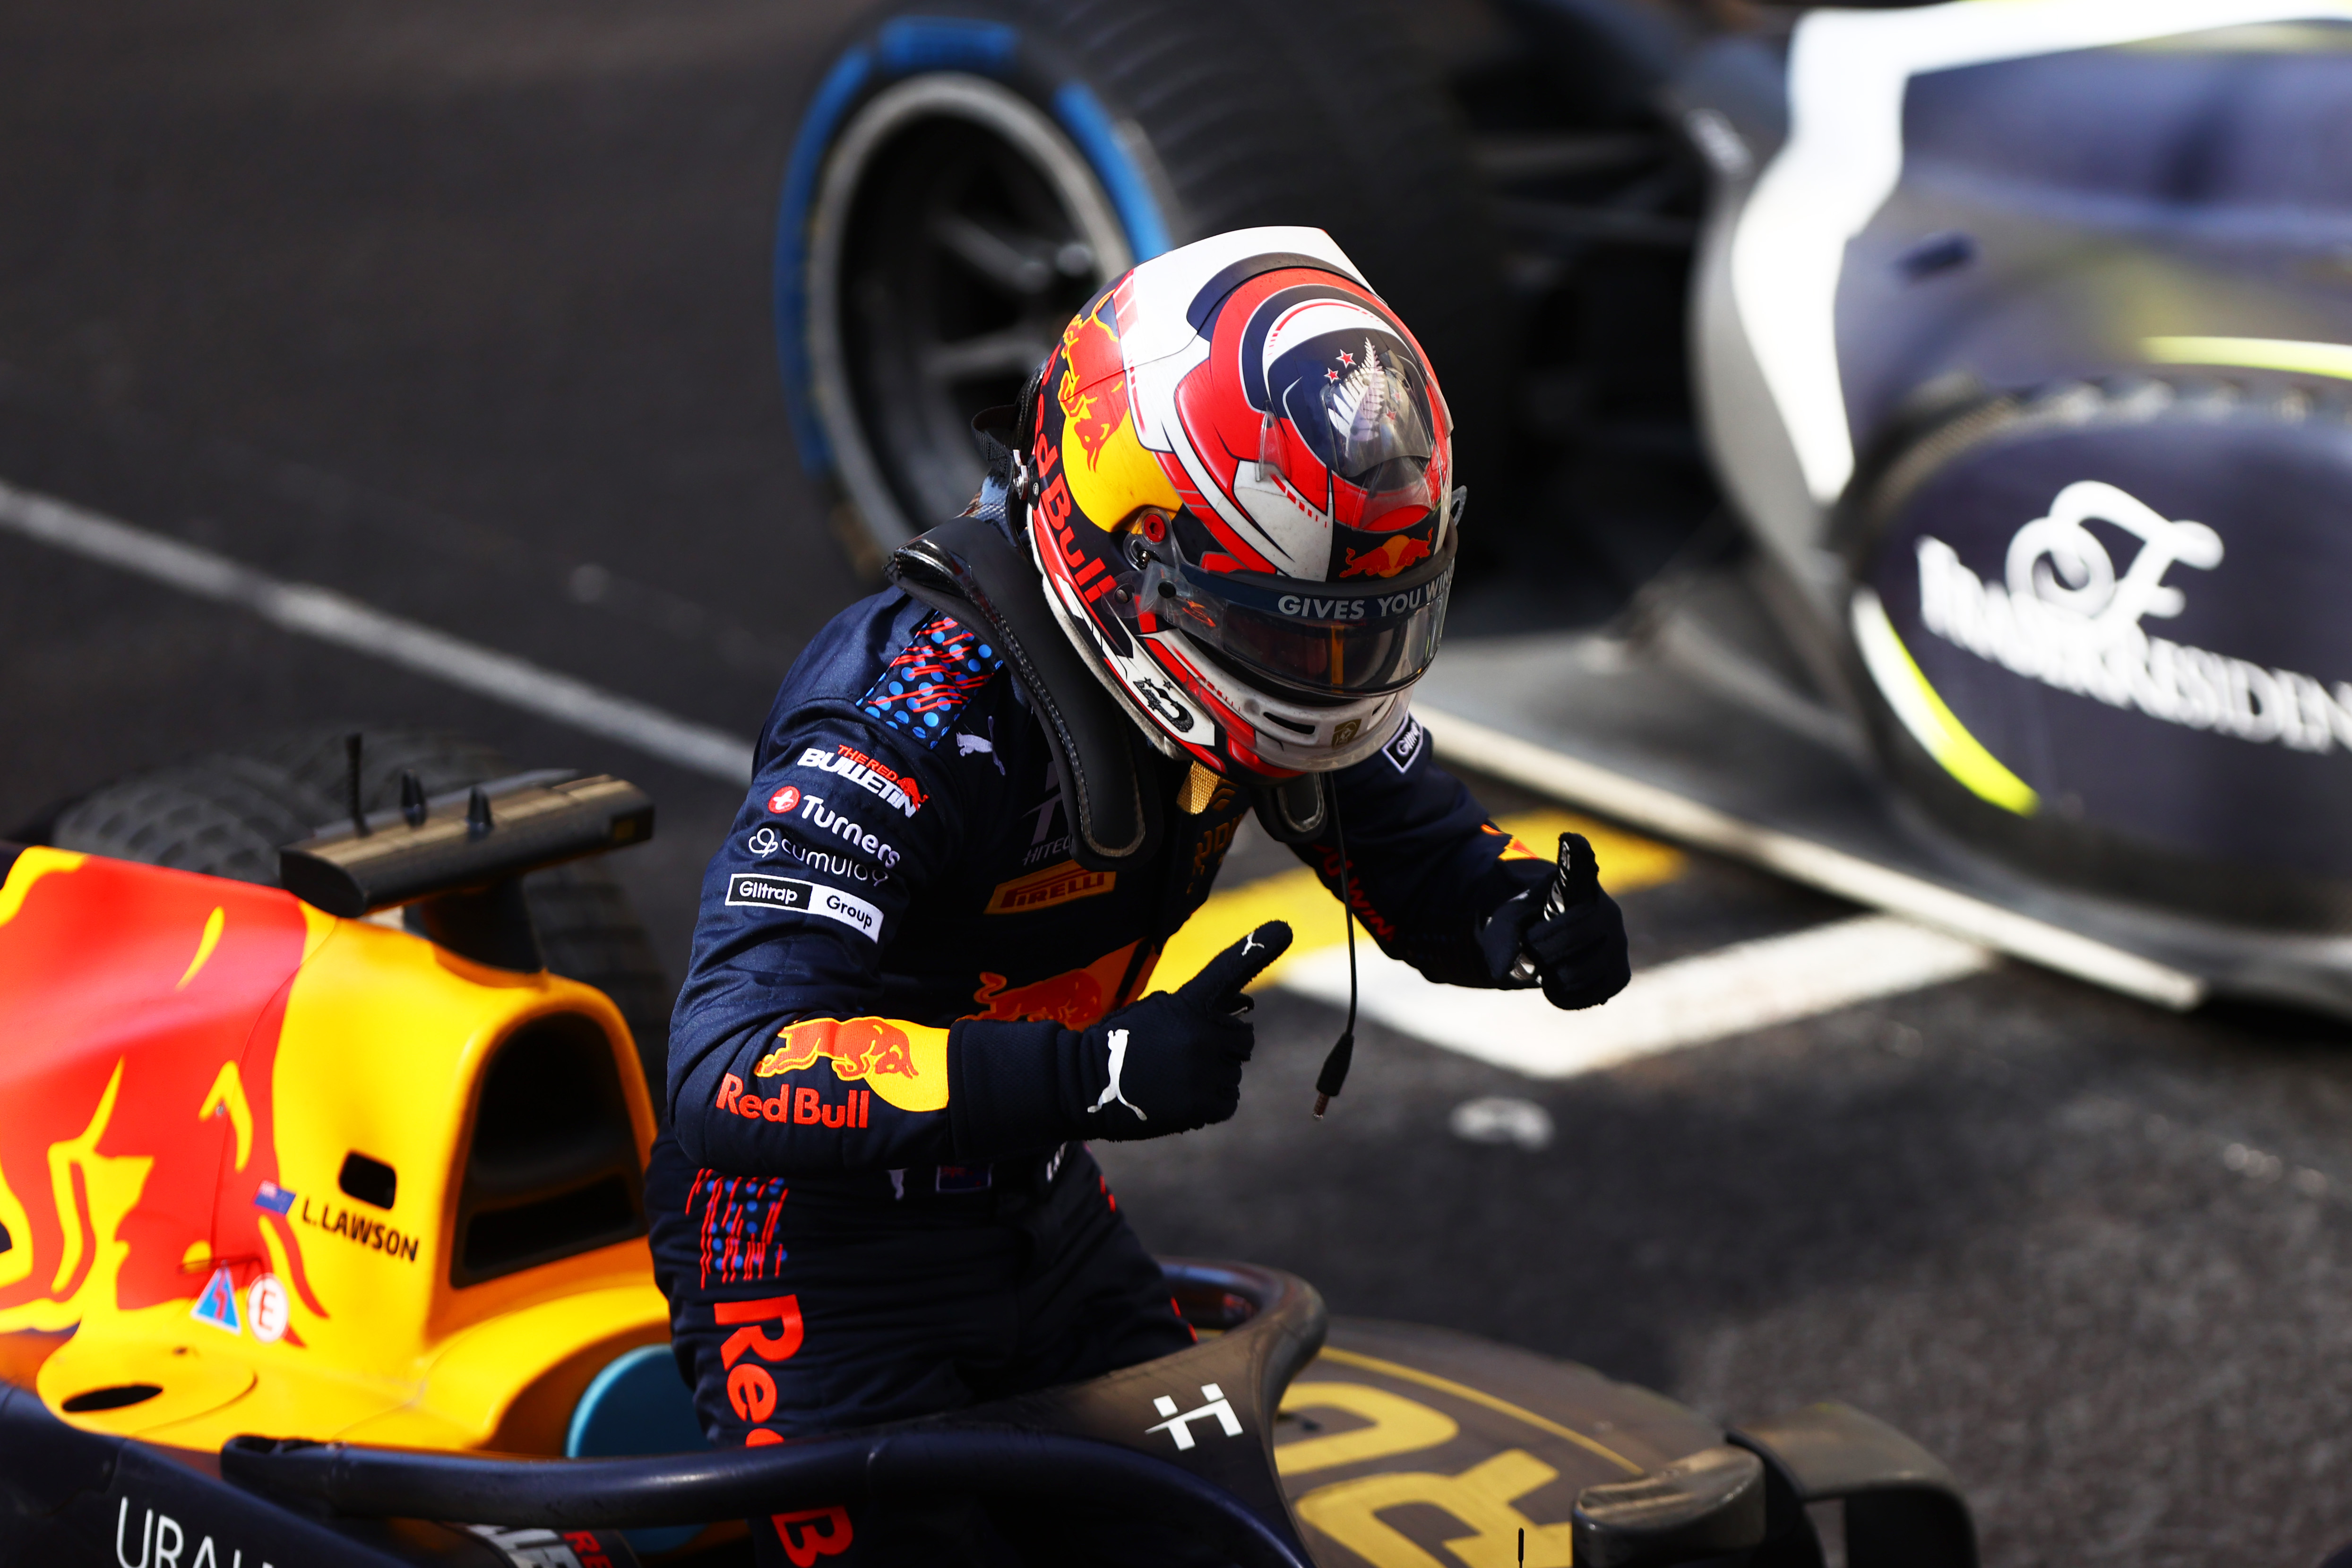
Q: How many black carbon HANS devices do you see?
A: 1